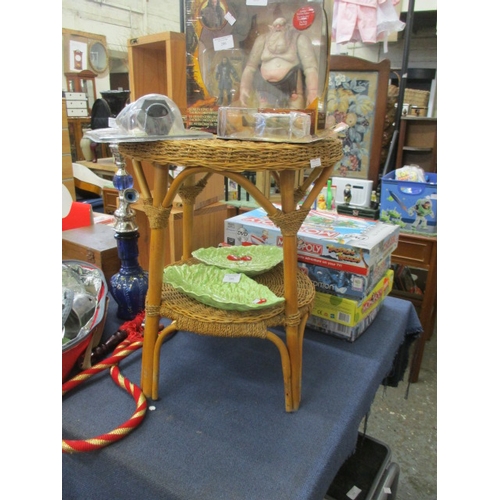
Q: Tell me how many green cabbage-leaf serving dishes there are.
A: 2